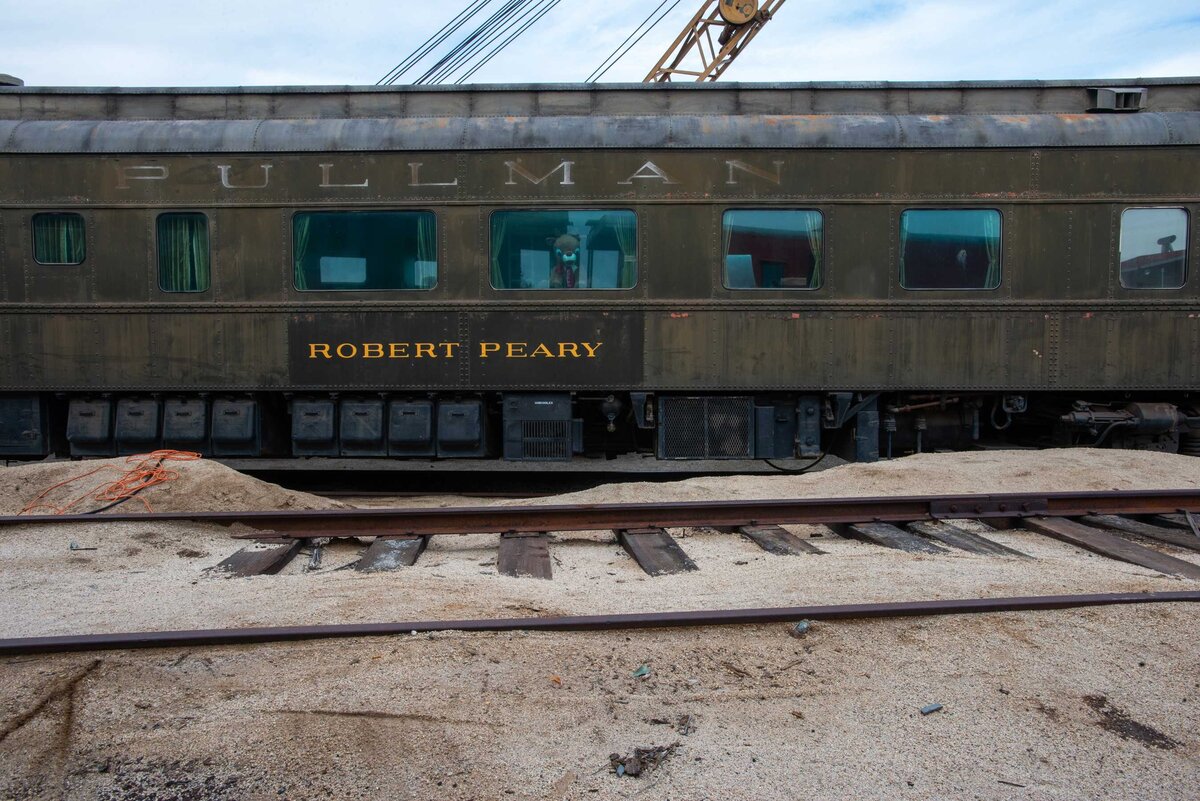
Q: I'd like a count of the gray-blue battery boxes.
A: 8